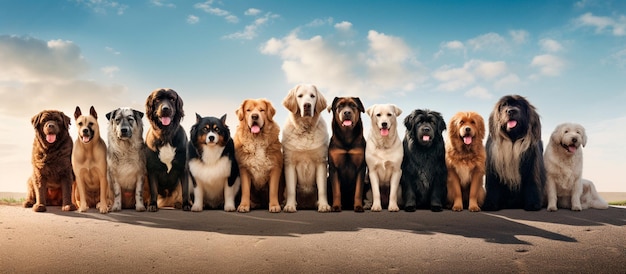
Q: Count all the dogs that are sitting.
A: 13